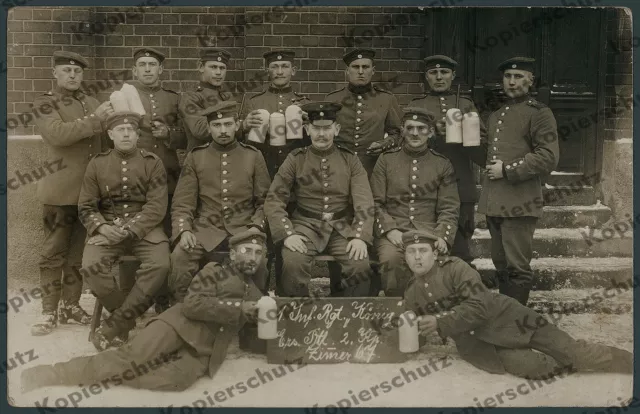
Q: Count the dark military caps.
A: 13